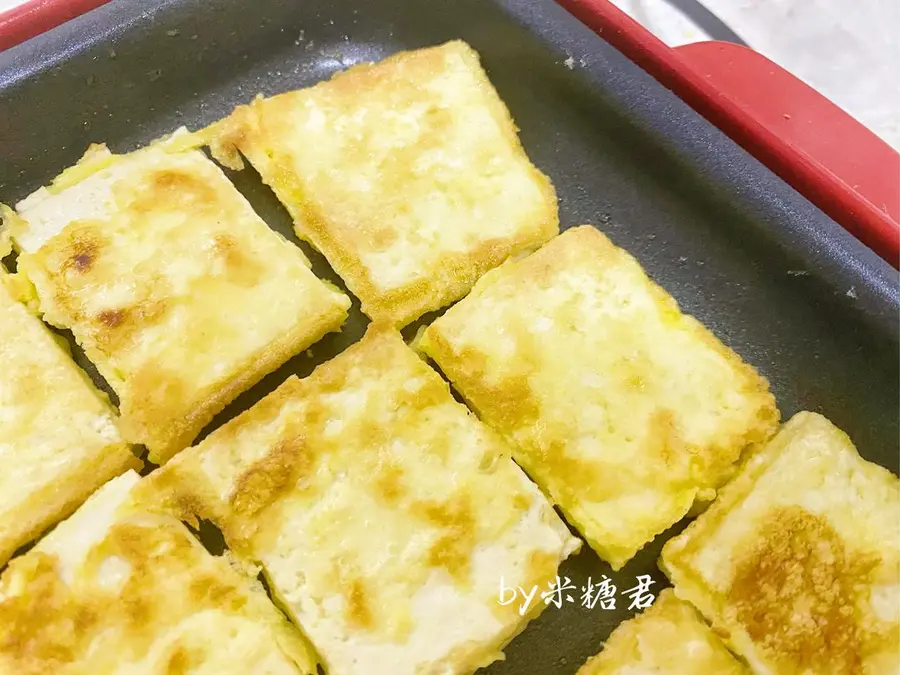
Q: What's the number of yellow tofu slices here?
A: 8